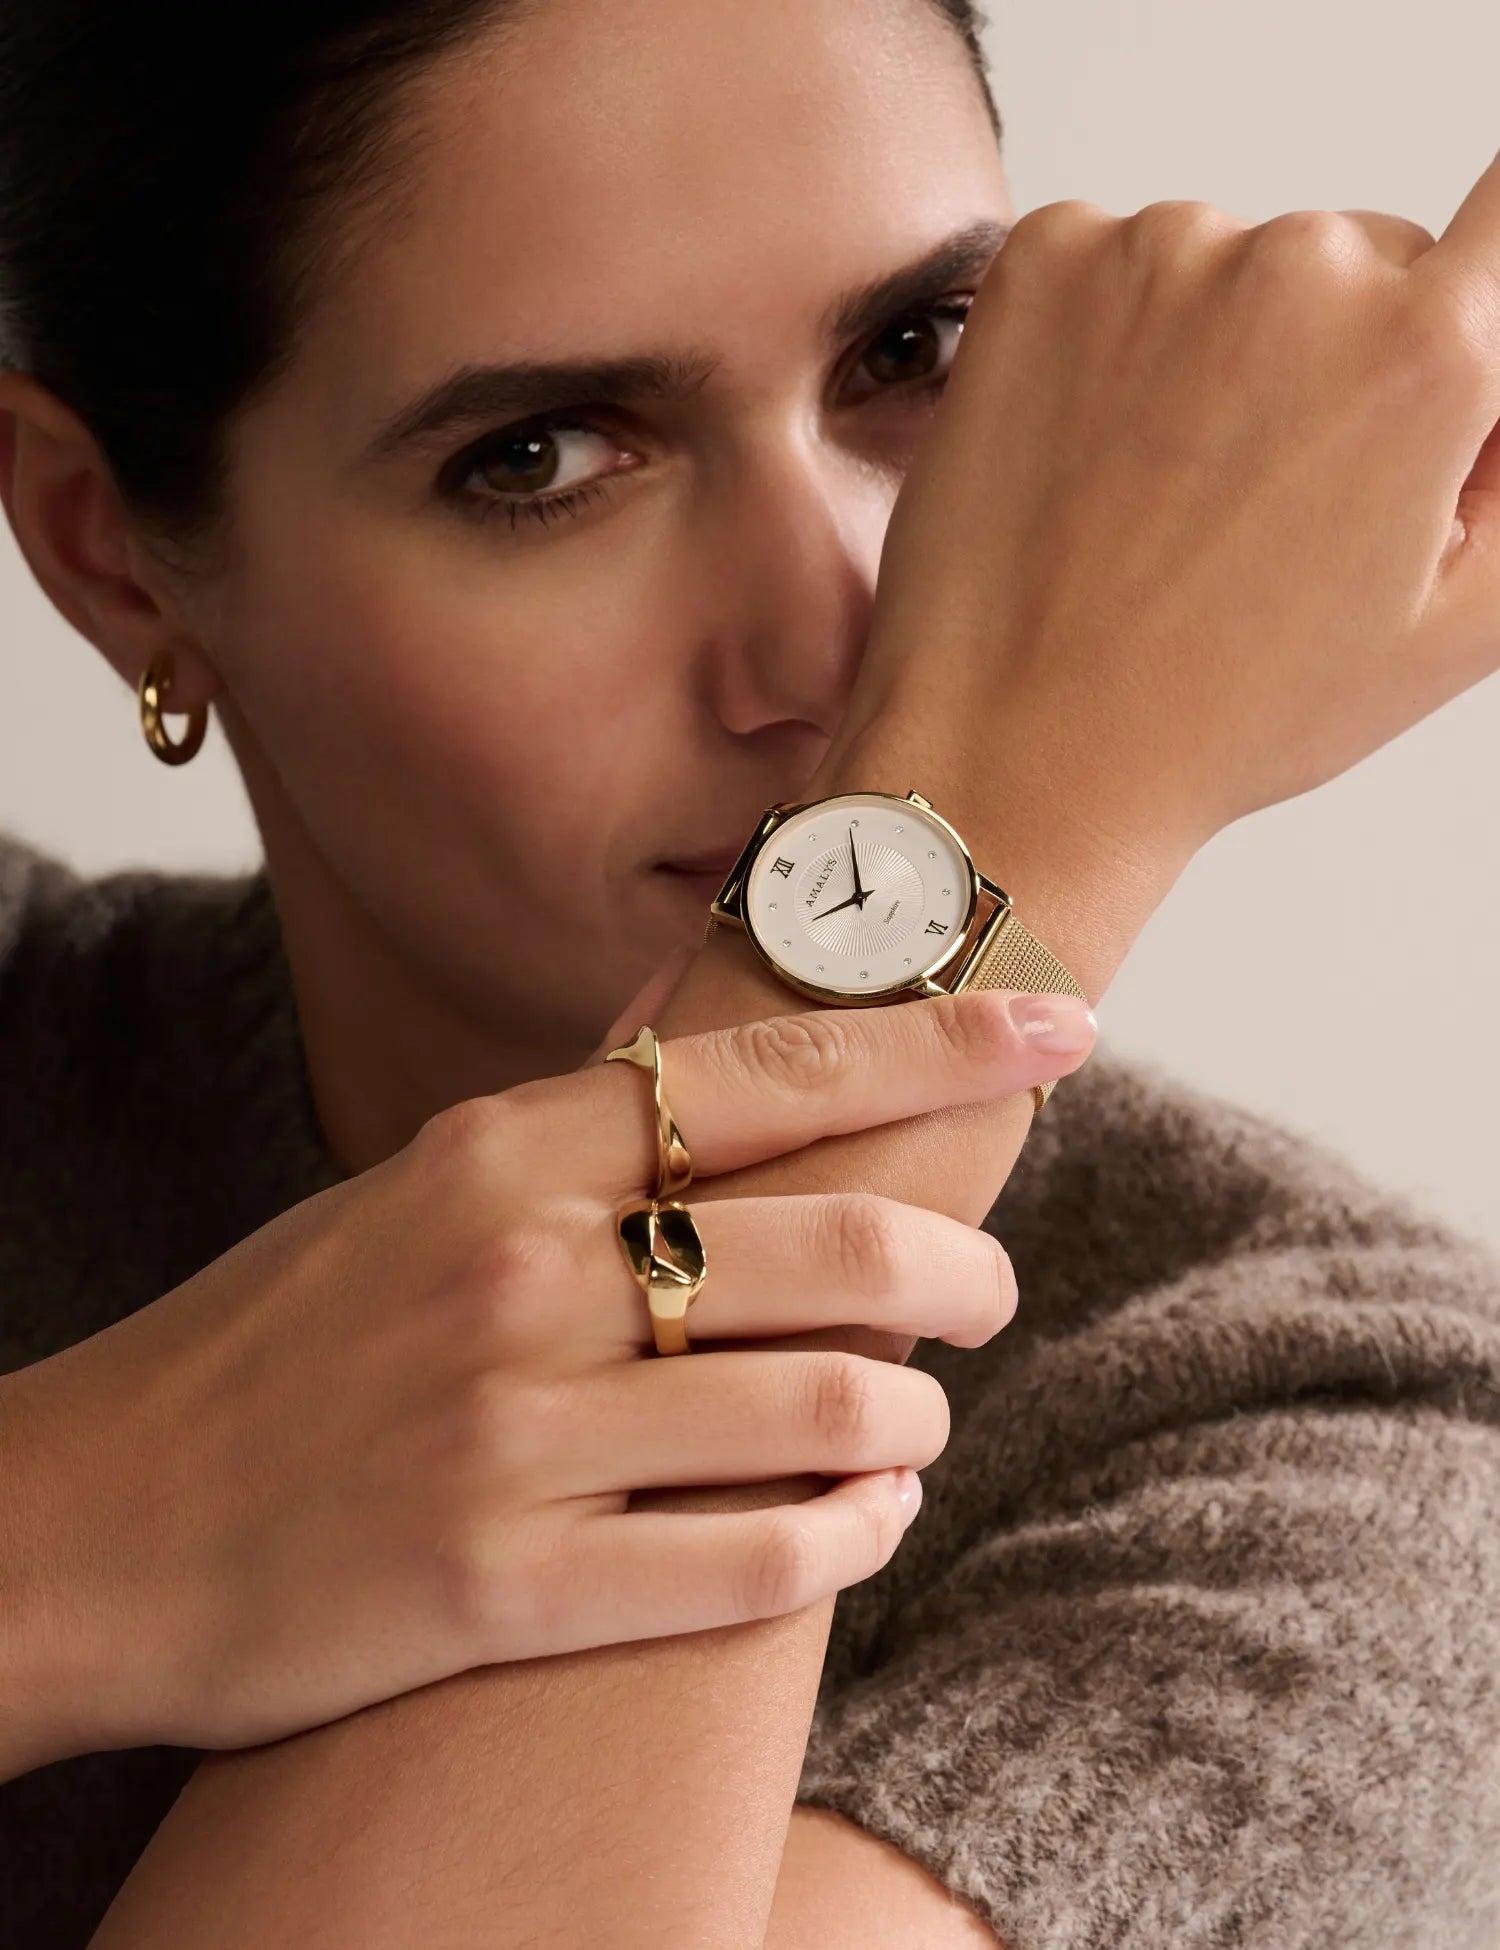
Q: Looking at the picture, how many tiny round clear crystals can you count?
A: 10